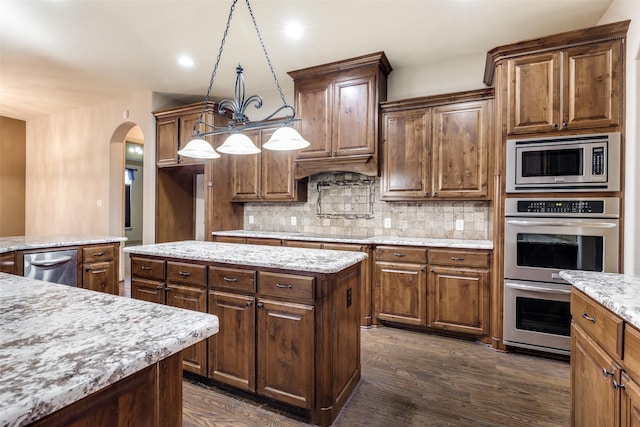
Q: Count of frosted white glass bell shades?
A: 3